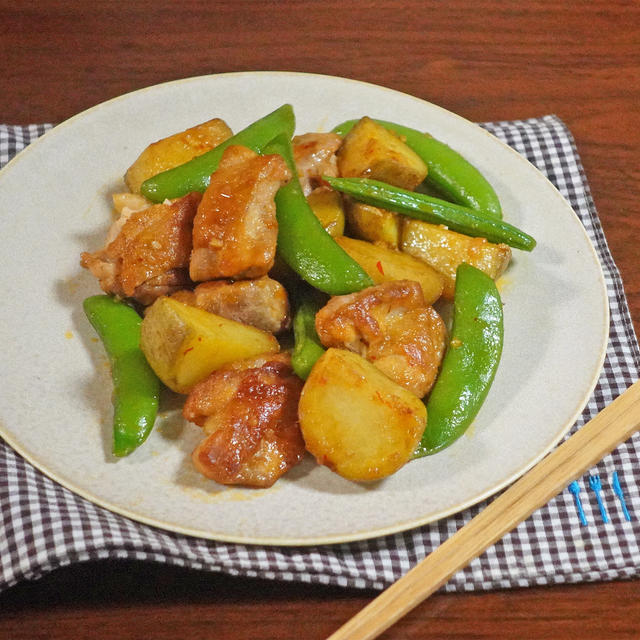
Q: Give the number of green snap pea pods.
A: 7